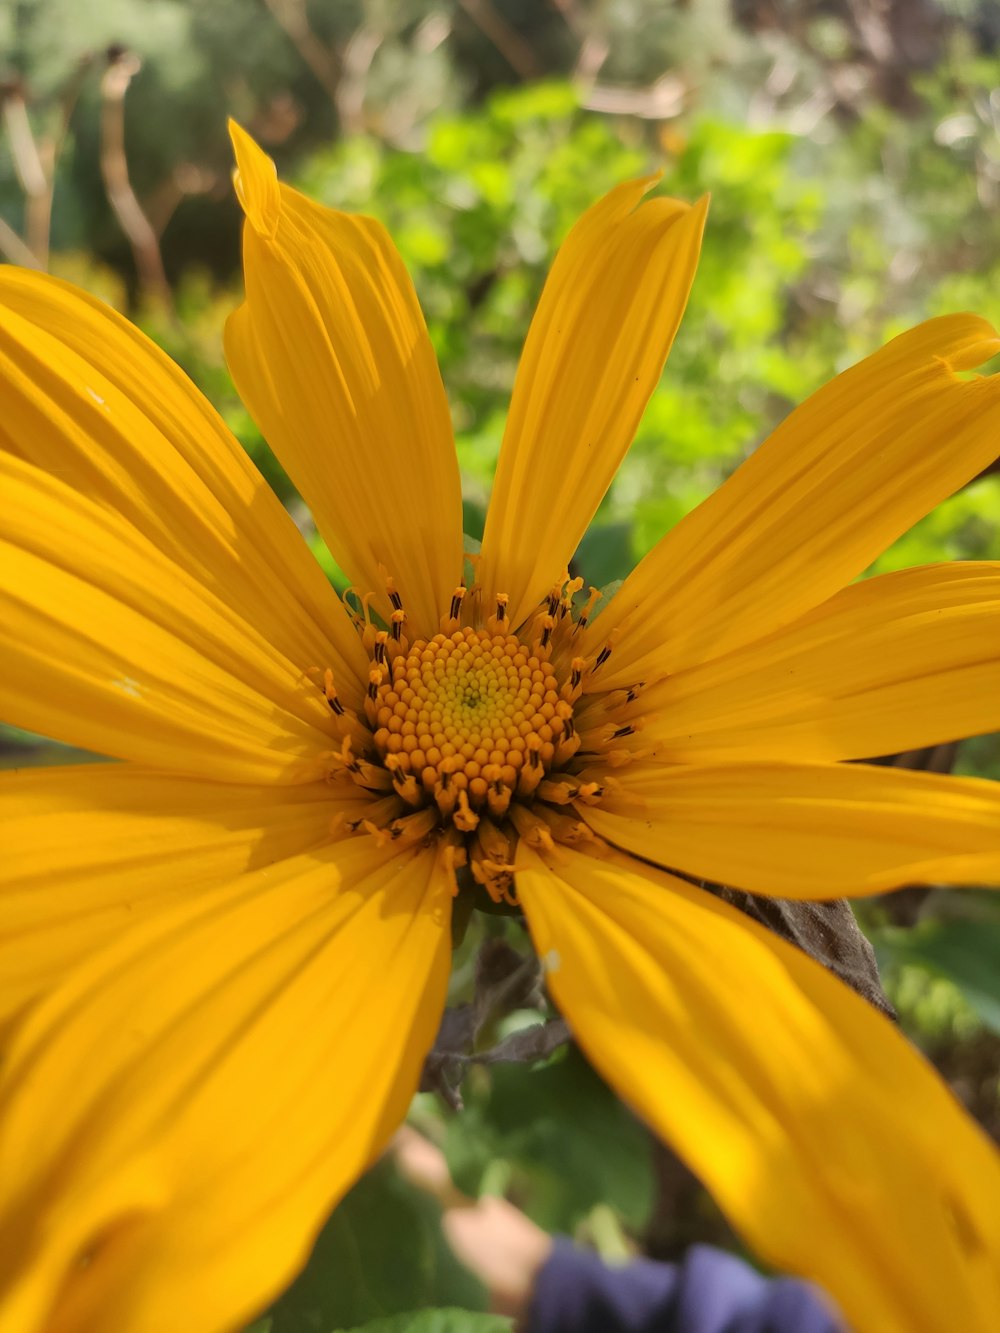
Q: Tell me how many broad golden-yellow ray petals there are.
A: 10